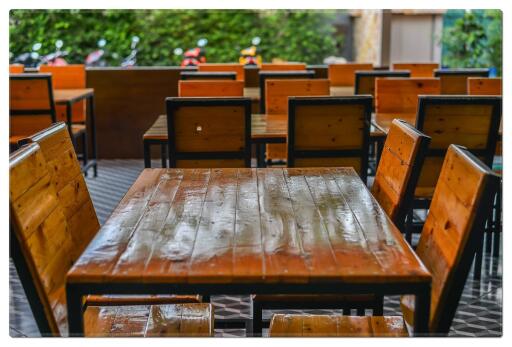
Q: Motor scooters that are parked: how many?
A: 6